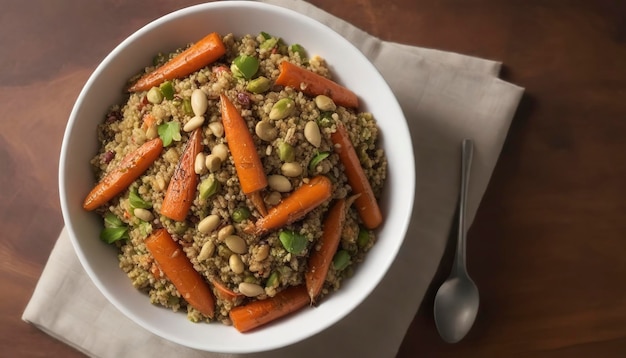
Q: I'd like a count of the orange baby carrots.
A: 10